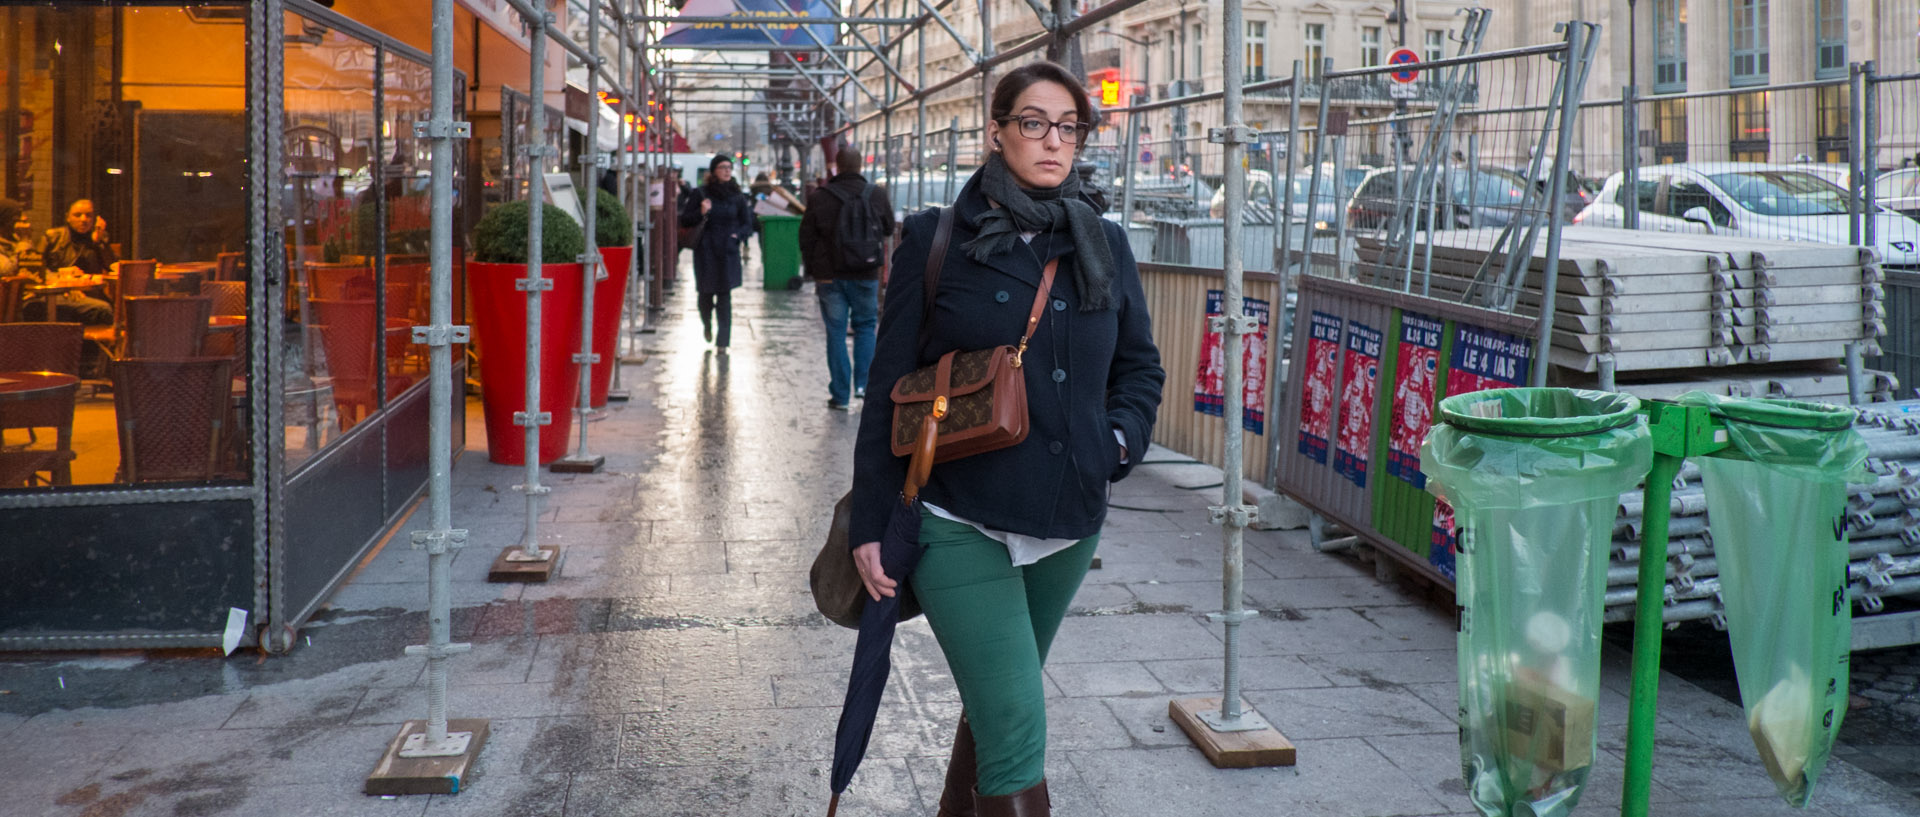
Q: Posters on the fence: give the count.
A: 6